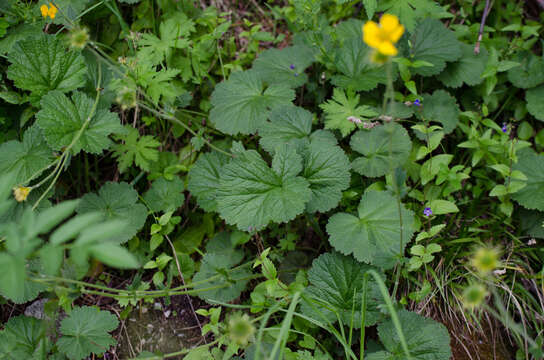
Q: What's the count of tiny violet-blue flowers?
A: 4